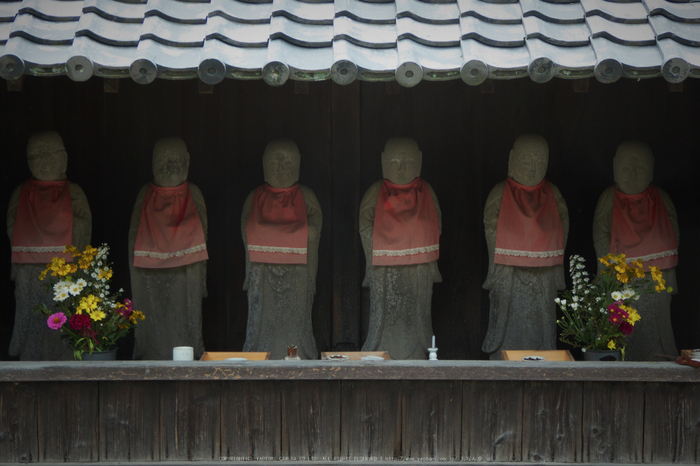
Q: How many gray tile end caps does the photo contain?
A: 11